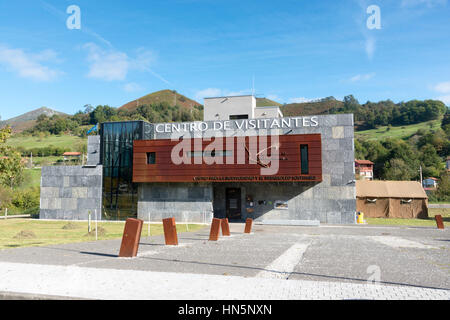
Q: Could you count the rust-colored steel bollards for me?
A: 6